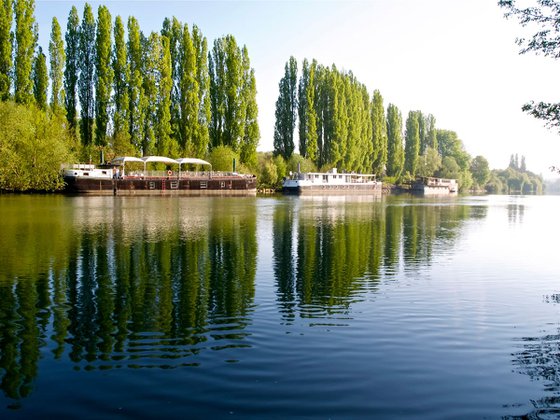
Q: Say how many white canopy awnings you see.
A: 3